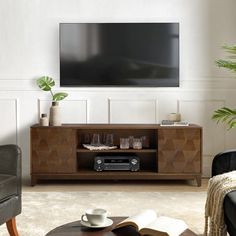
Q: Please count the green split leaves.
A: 2